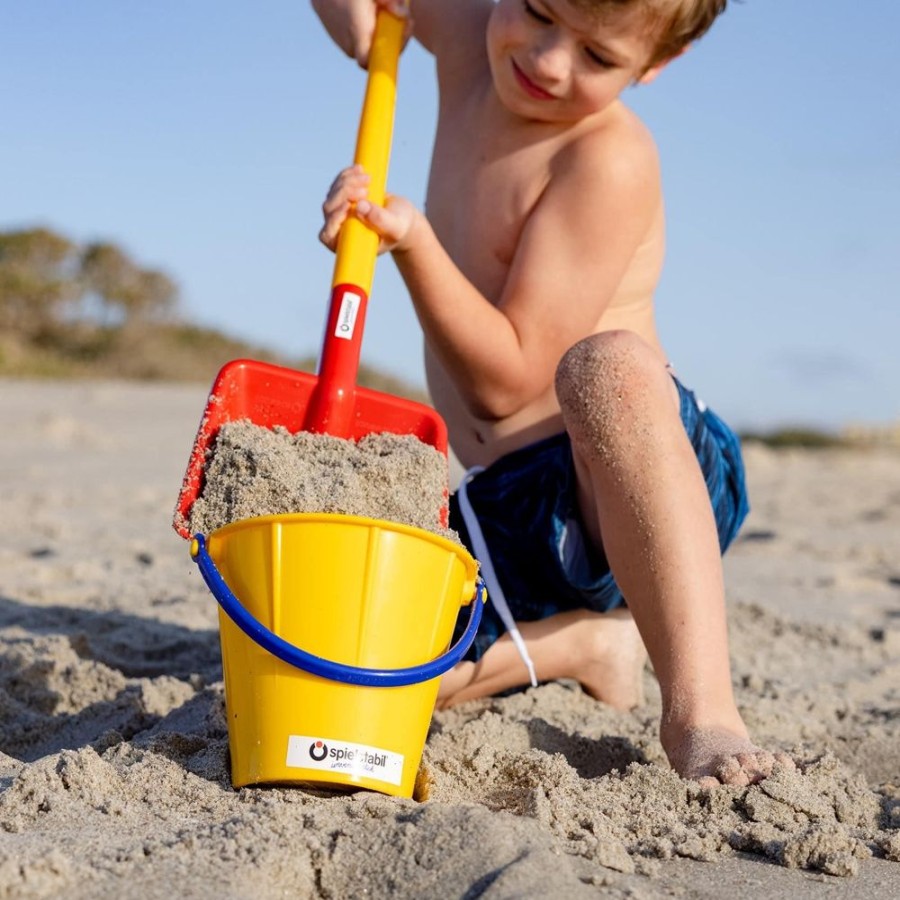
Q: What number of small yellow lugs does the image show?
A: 2